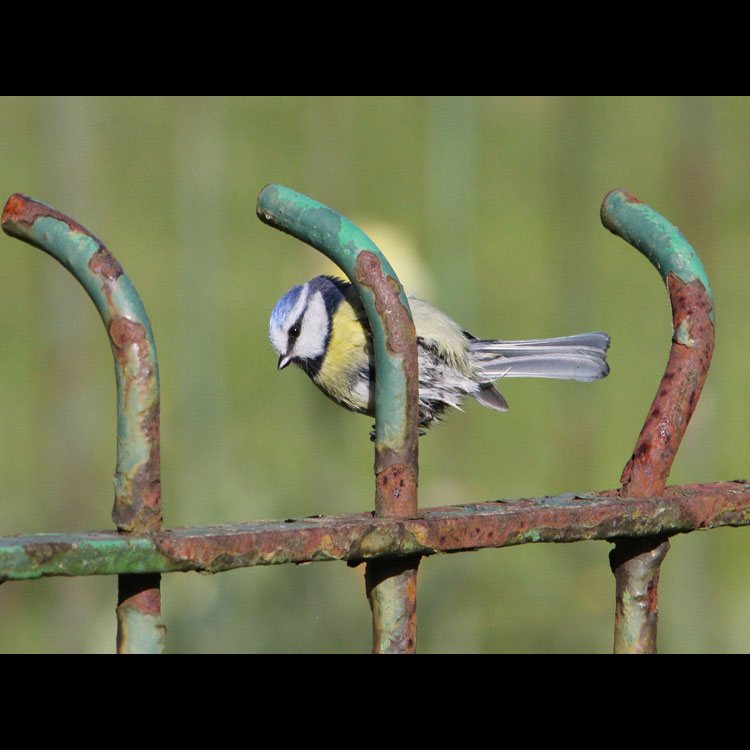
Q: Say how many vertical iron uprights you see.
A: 3